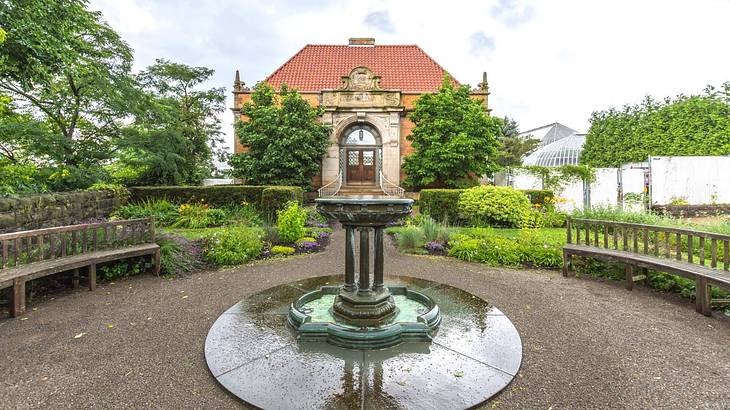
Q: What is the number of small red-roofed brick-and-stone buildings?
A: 1